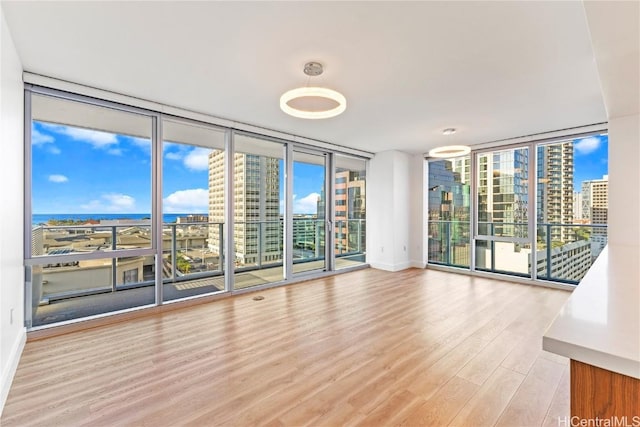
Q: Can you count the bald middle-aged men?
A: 0